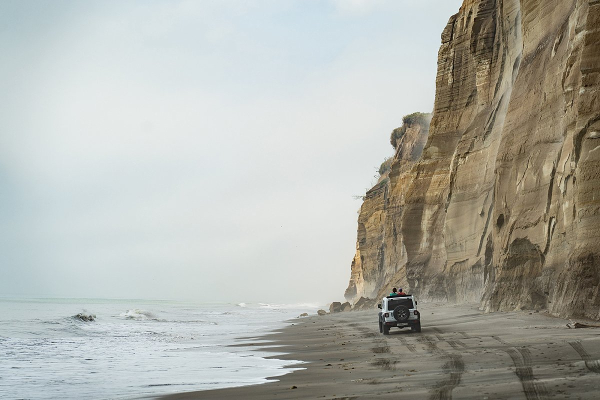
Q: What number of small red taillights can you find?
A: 2